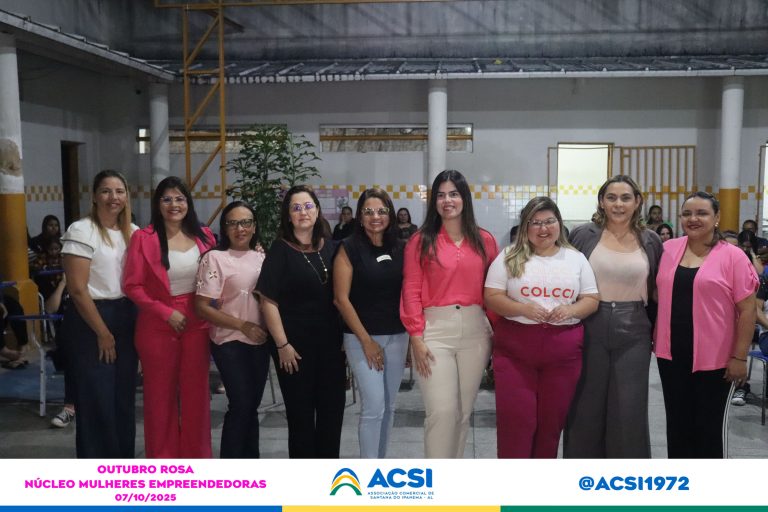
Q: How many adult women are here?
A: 9